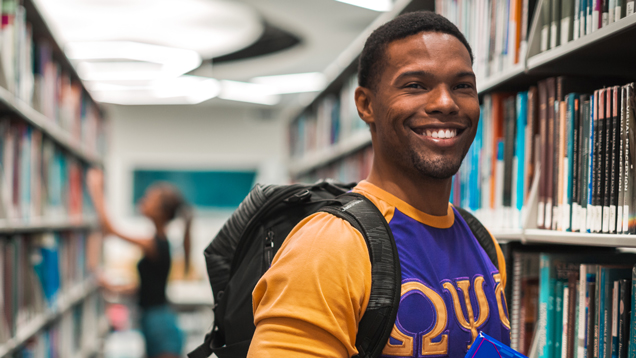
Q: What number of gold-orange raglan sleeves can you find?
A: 2